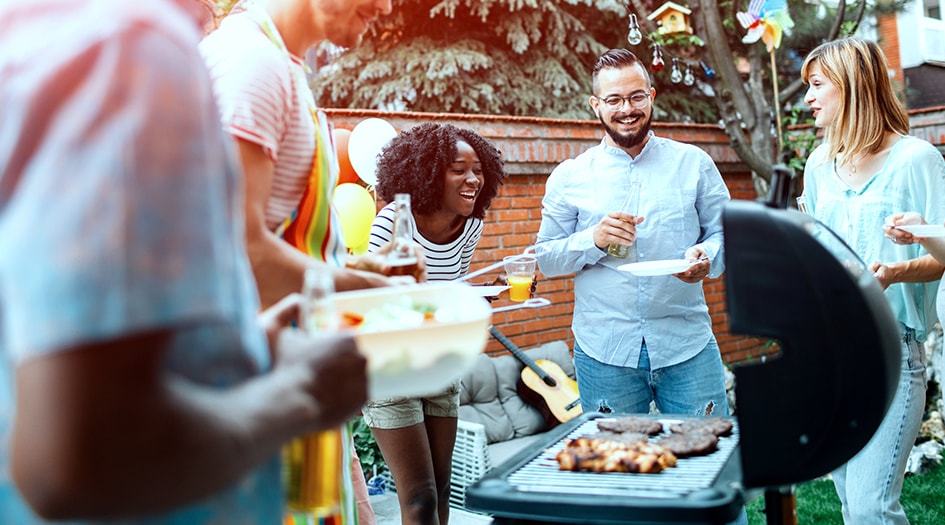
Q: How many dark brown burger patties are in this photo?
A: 4